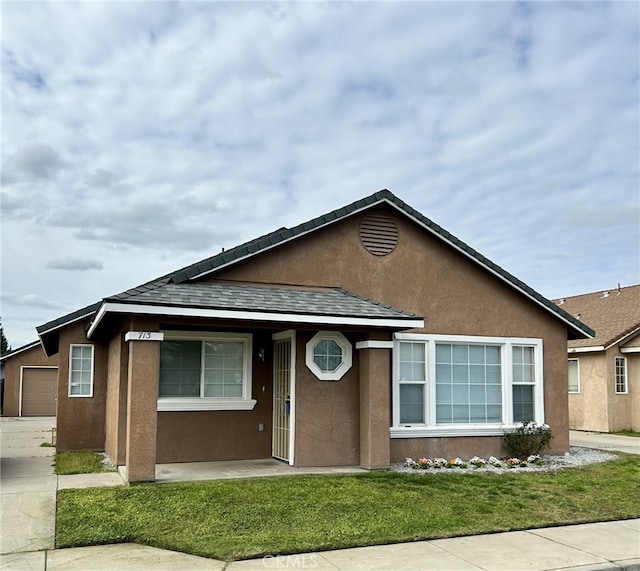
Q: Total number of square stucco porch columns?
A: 2